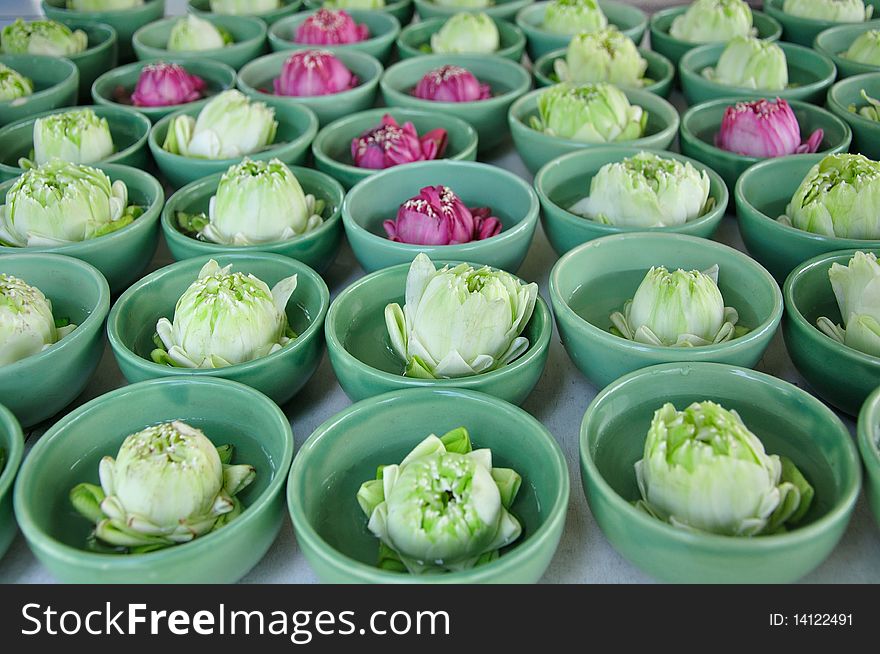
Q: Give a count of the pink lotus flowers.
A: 7